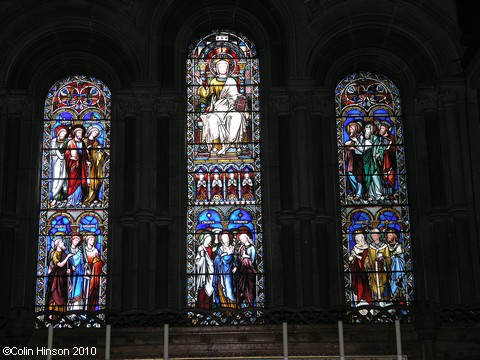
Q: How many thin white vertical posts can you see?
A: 6